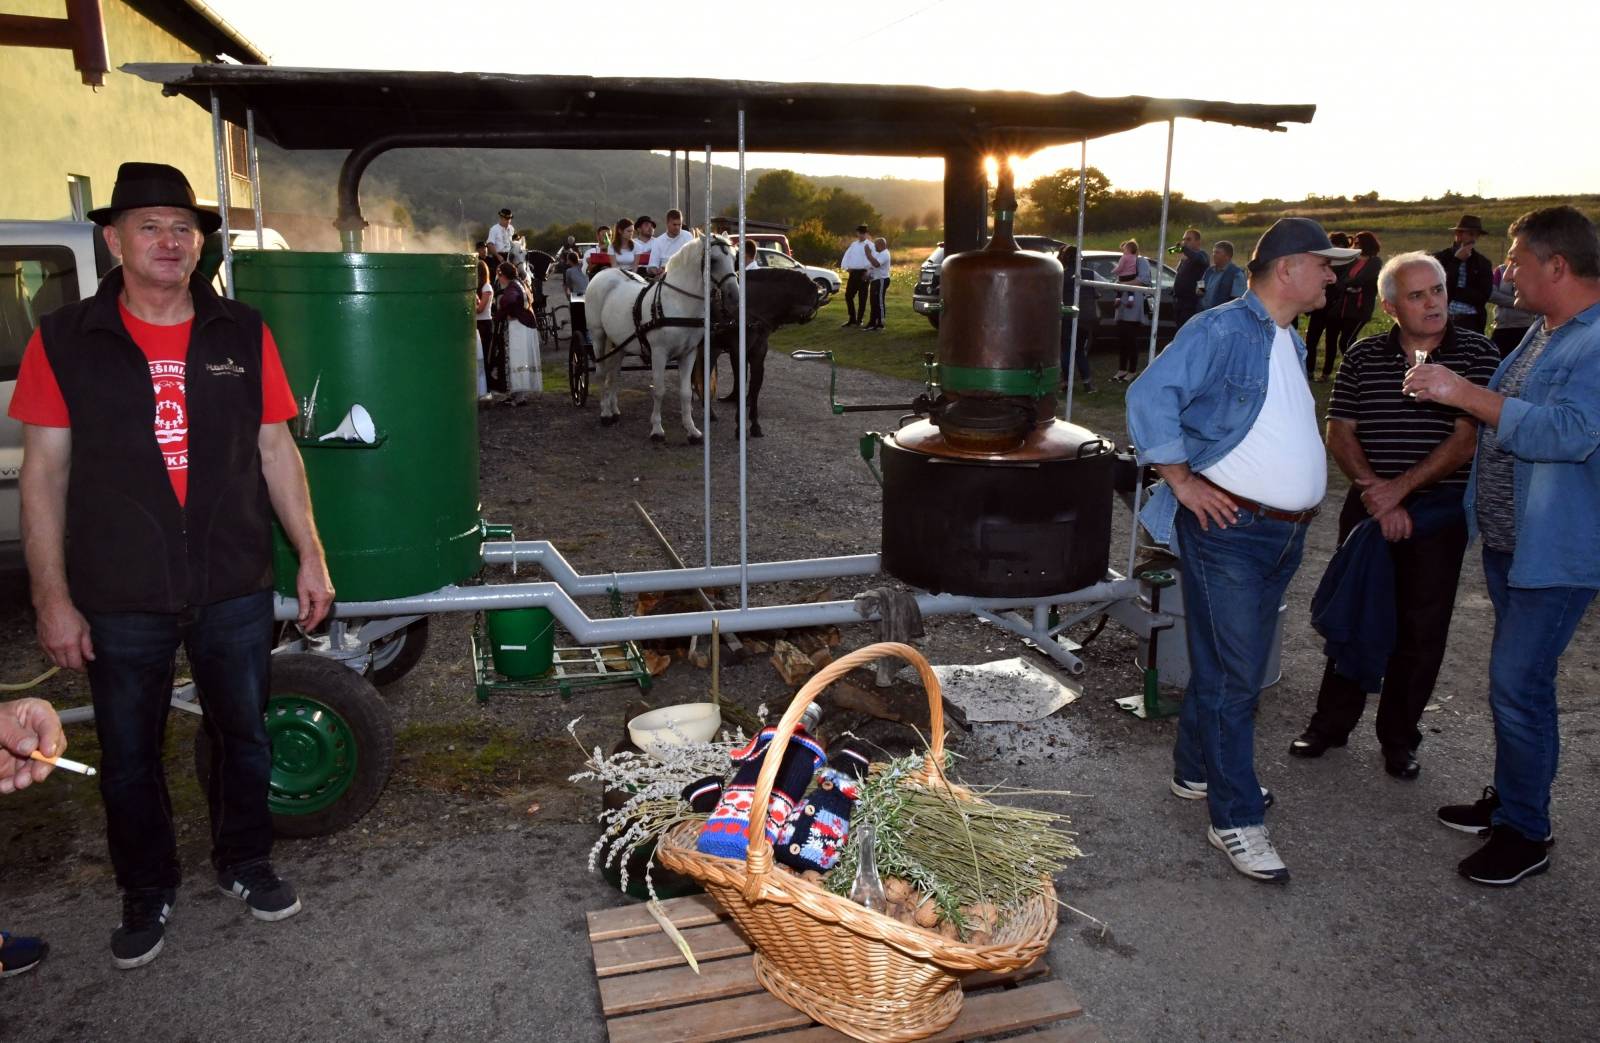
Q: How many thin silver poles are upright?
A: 6